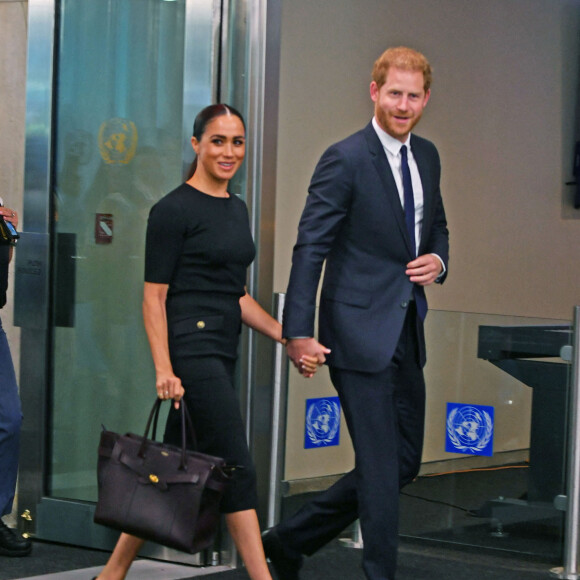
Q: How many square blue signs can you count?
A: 2